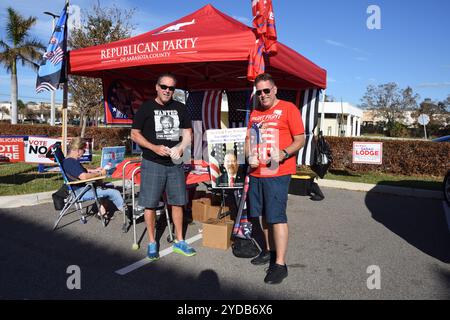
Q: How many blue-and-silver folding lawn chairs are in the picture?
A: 1